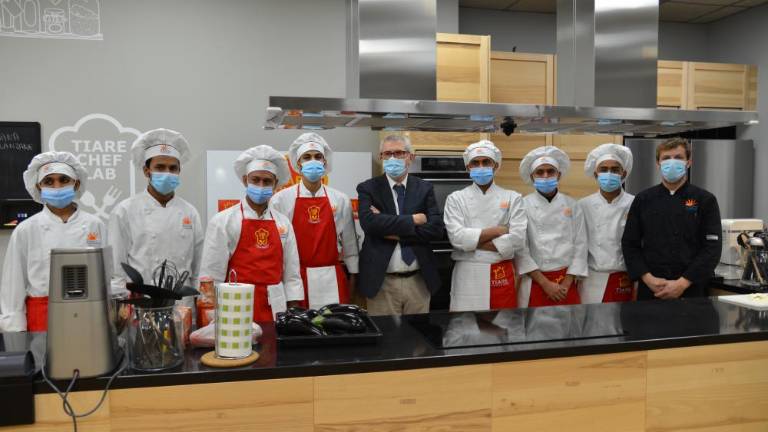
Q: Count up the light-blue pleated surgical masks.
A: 9